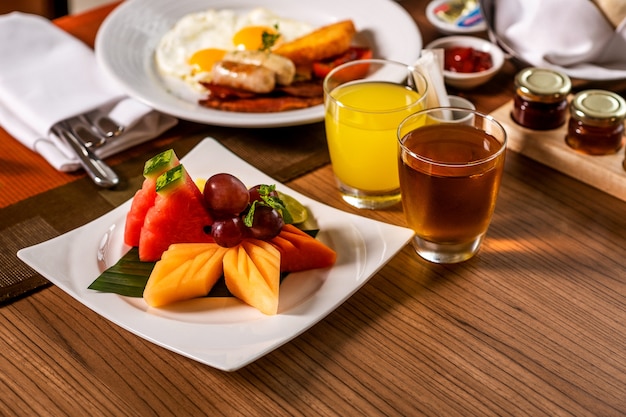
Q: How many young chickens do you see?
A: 0